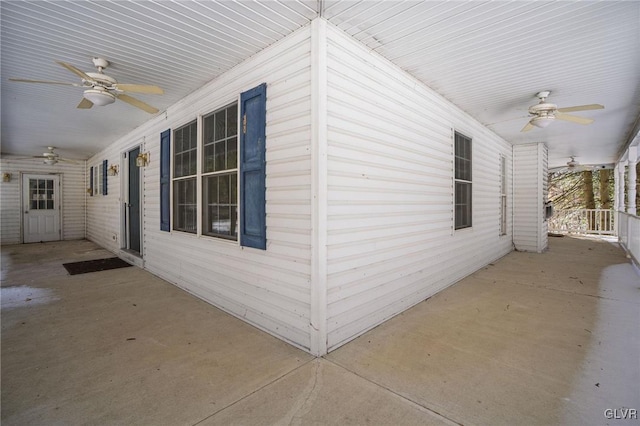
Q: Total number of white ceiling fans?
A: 4